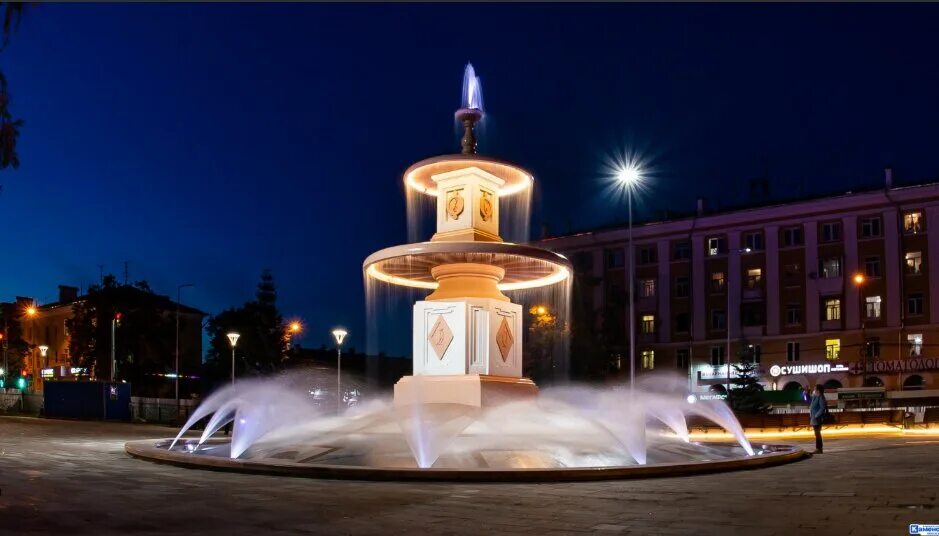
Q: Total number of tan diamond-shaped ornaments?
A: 2